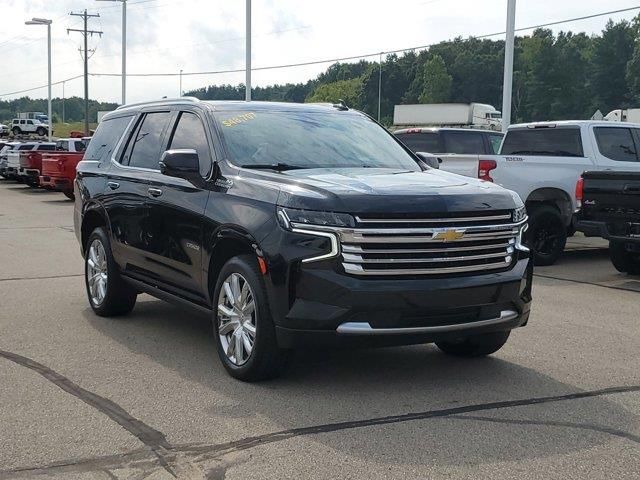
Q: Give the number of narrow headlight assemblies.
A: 2